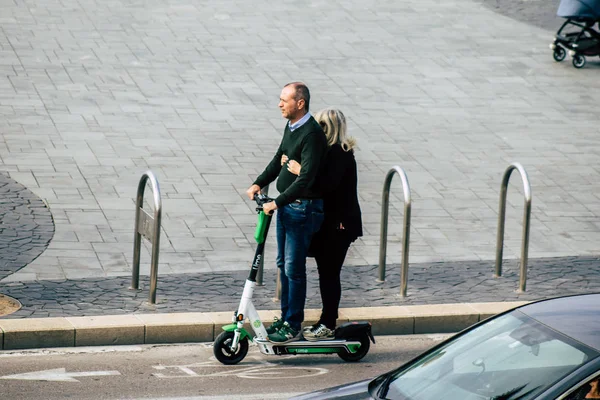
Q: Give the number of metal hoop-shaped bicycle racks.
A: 4